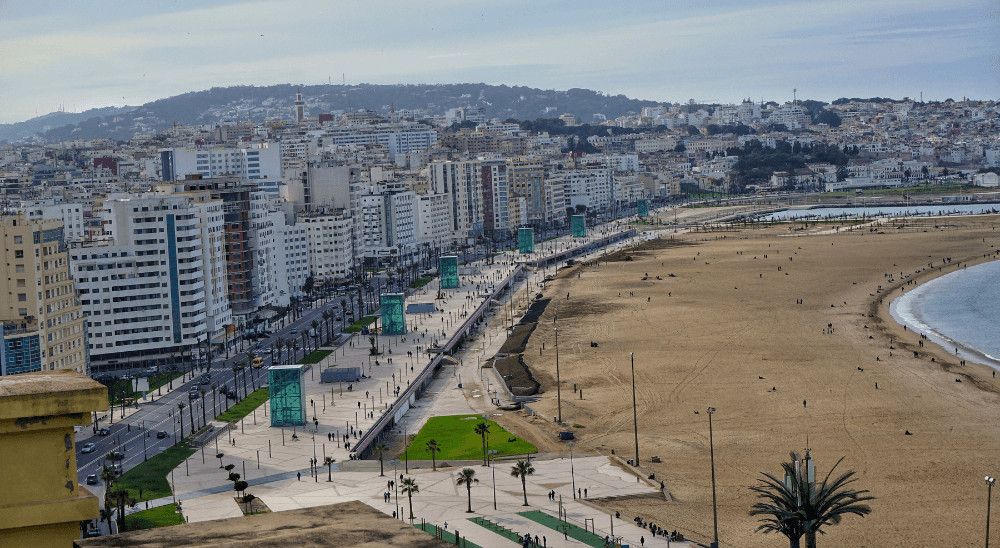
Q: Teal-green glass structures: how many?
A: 6